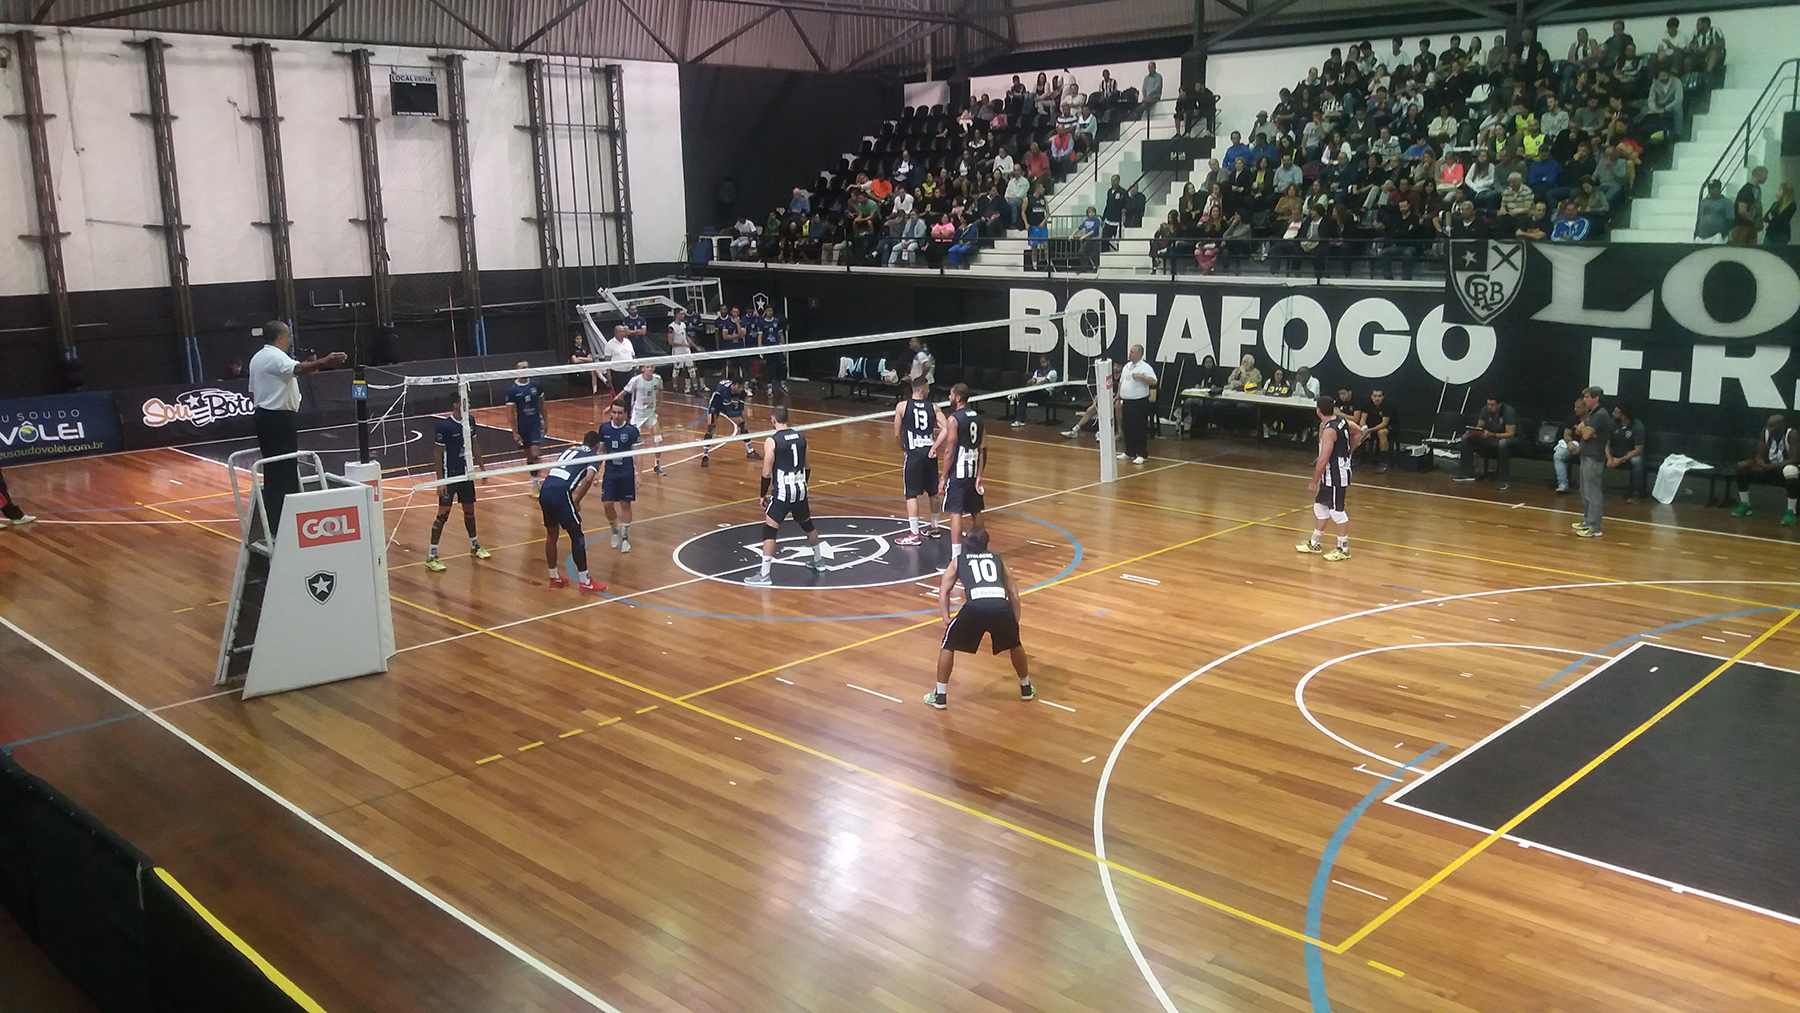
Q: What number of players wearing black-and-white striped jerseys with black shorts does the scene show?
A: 5